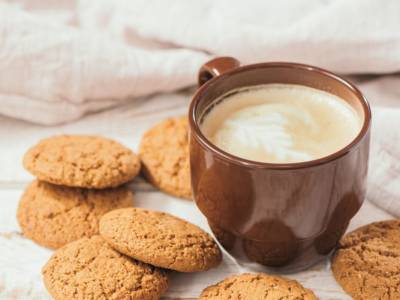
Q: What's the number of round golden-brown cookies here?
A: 7